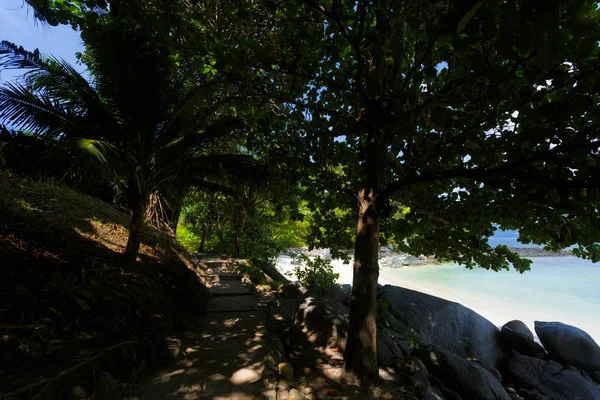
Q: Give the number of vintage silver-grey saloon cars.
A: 0